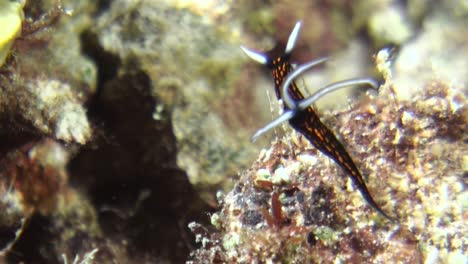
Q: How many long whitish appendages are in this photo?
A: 5